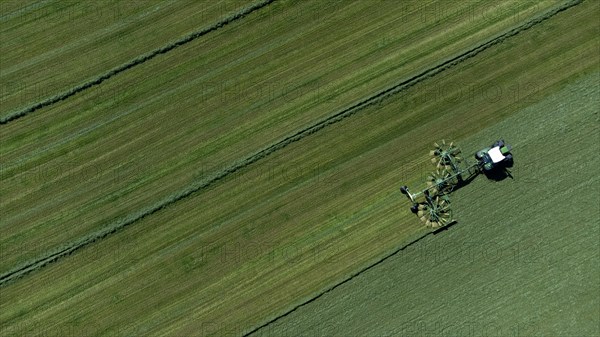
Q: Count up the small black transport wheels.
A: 2